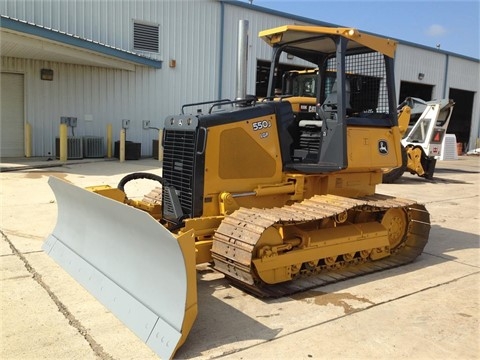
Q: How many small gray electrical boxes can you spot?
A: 4